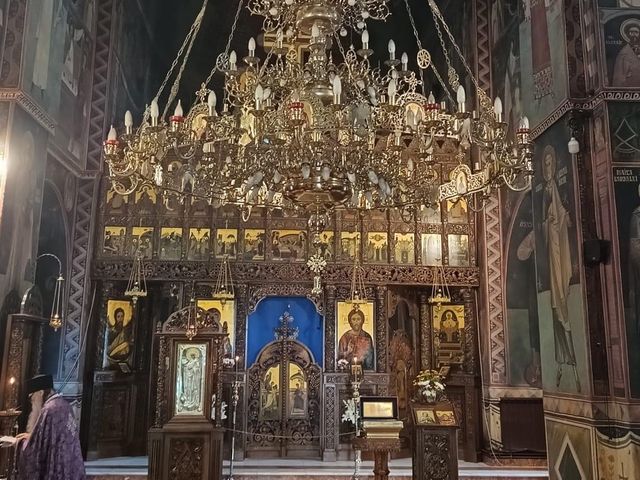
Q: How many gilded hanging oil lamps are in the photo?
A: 6